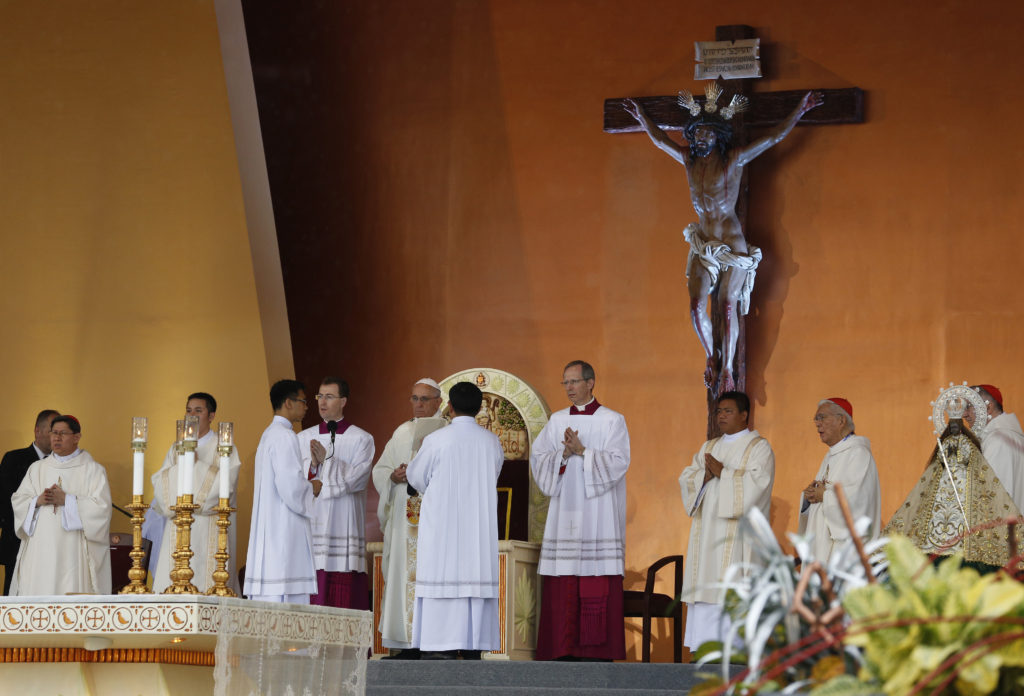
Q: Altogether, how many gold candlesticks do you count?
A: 4